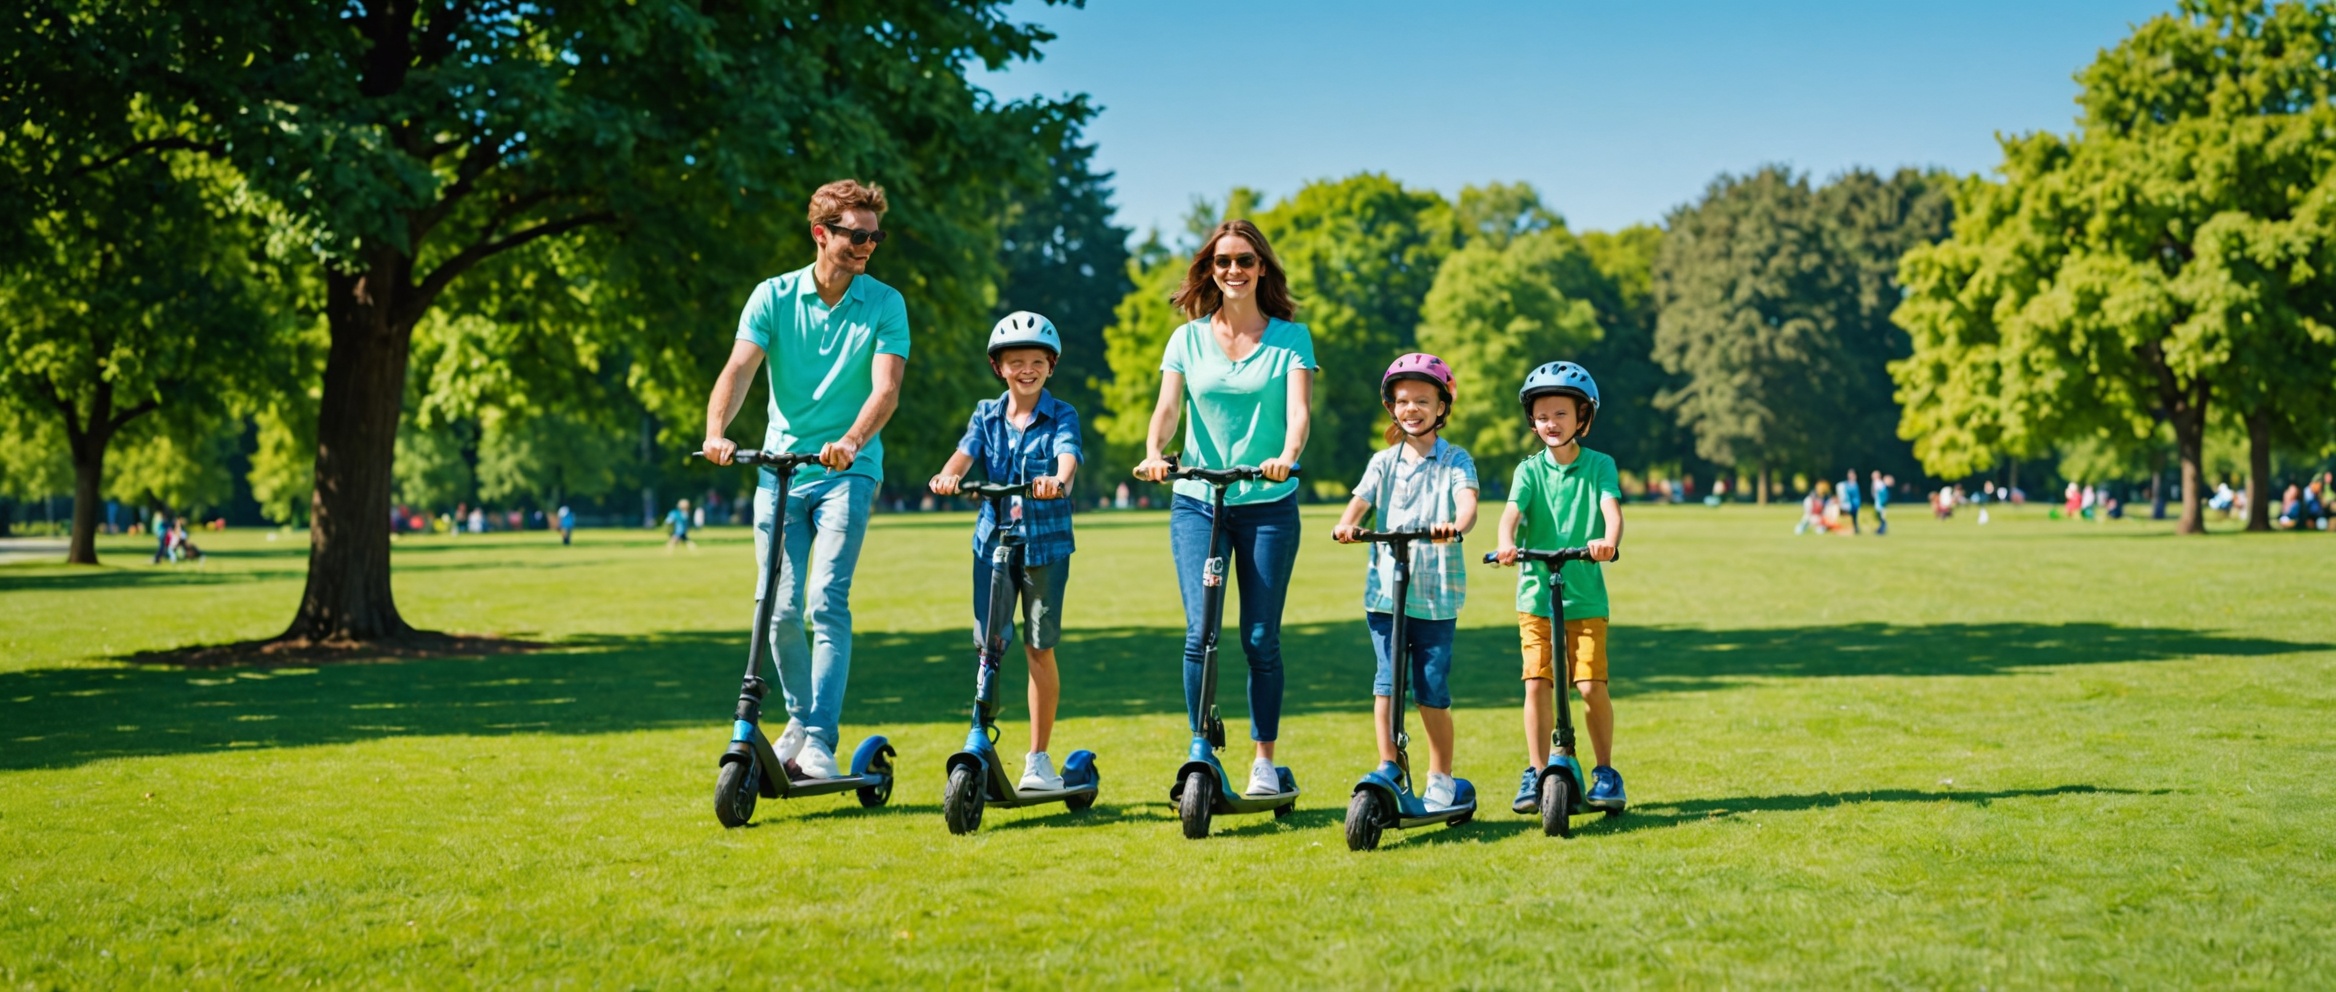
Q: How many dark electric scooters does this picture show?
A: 5